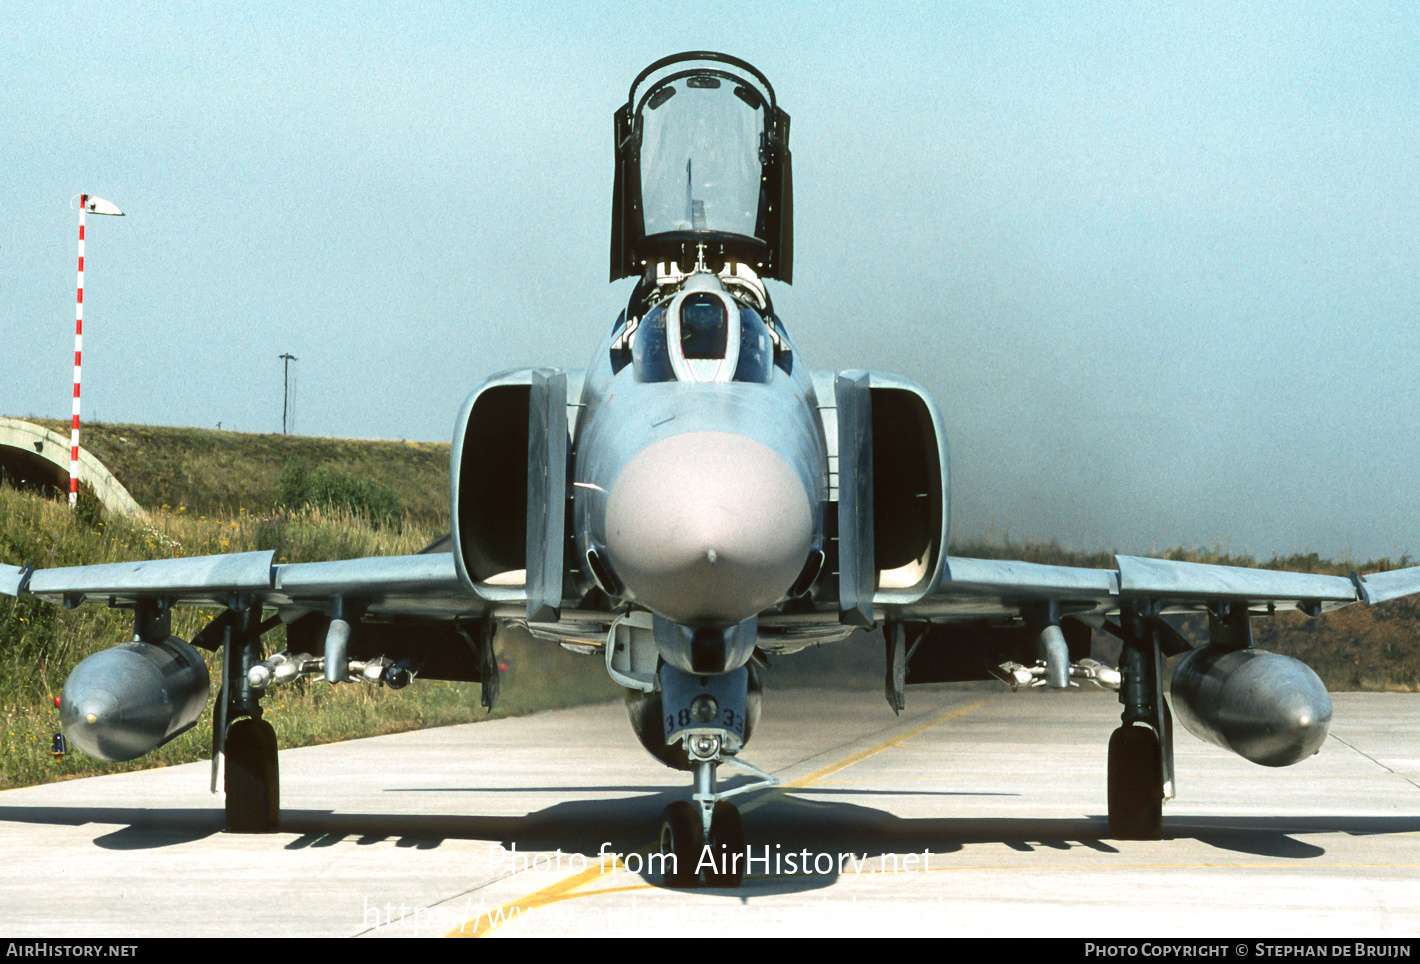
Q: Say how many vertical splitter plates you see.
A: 2